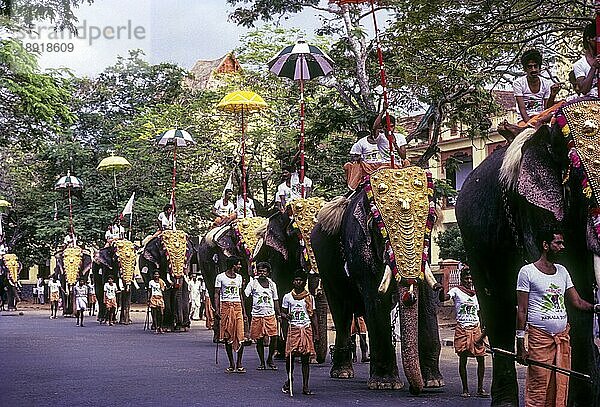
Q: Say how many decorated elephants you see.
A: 8